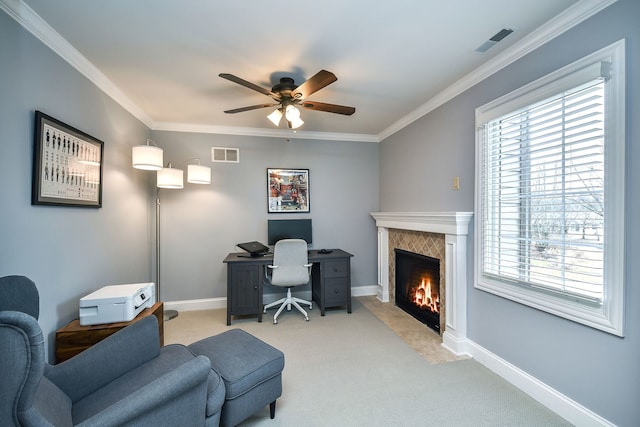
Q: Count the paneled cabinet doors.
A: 1